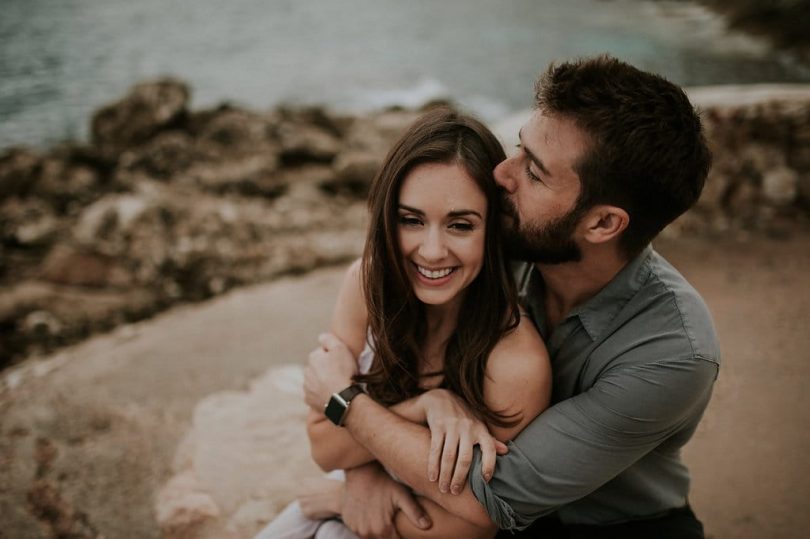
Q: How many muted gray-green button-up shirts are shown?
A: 1